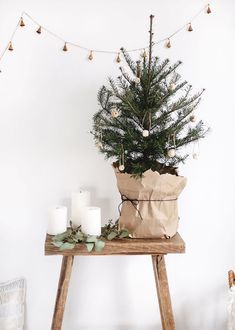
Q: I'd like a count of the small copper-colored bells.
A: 10